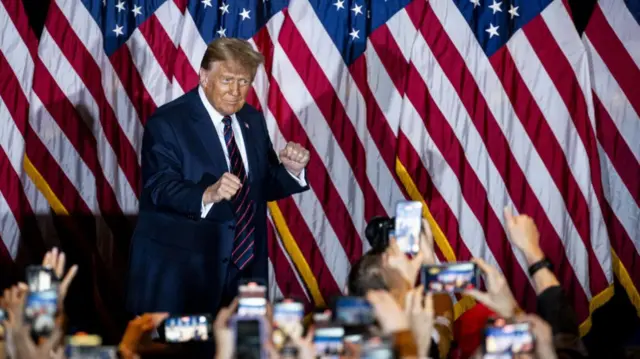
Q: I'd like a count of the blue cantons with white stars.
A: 4